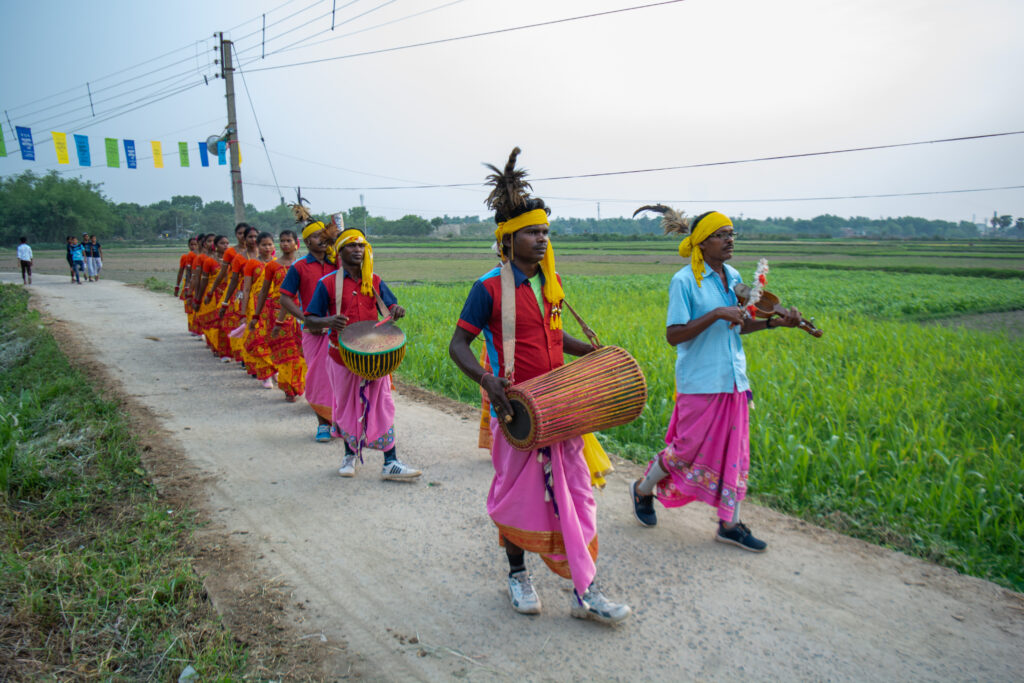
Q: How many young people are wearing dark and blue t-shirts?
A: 4